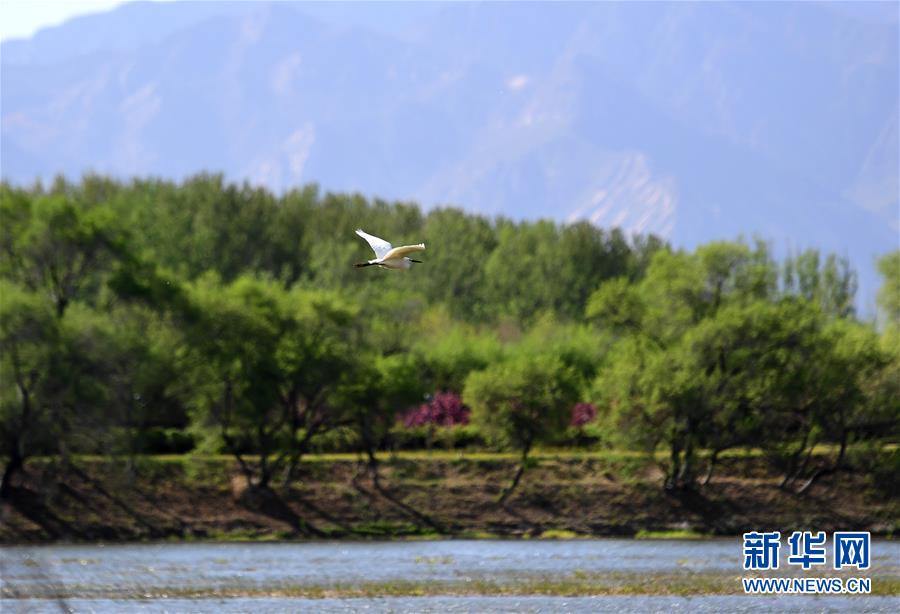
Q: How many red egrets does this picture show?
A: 0